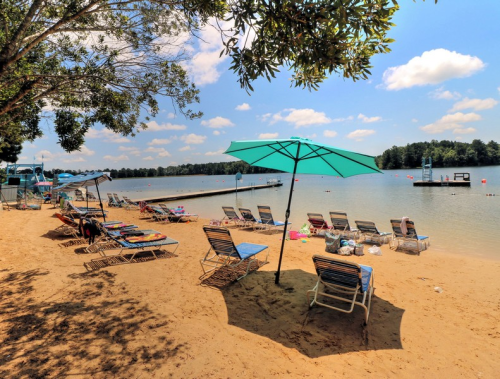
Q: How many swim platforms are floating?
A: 1